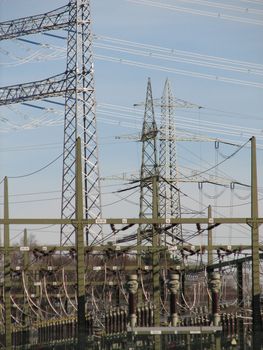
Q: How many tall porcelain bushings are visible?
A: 3